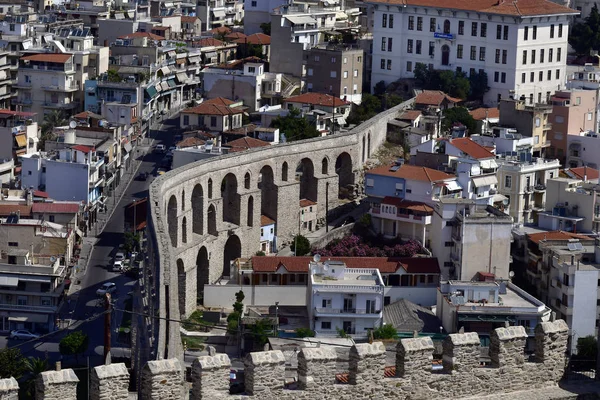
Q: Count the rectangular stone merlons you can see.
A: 12